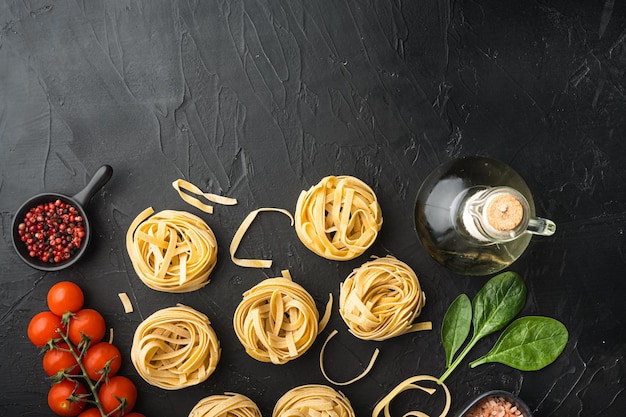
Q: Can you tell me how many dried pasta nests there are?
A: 7